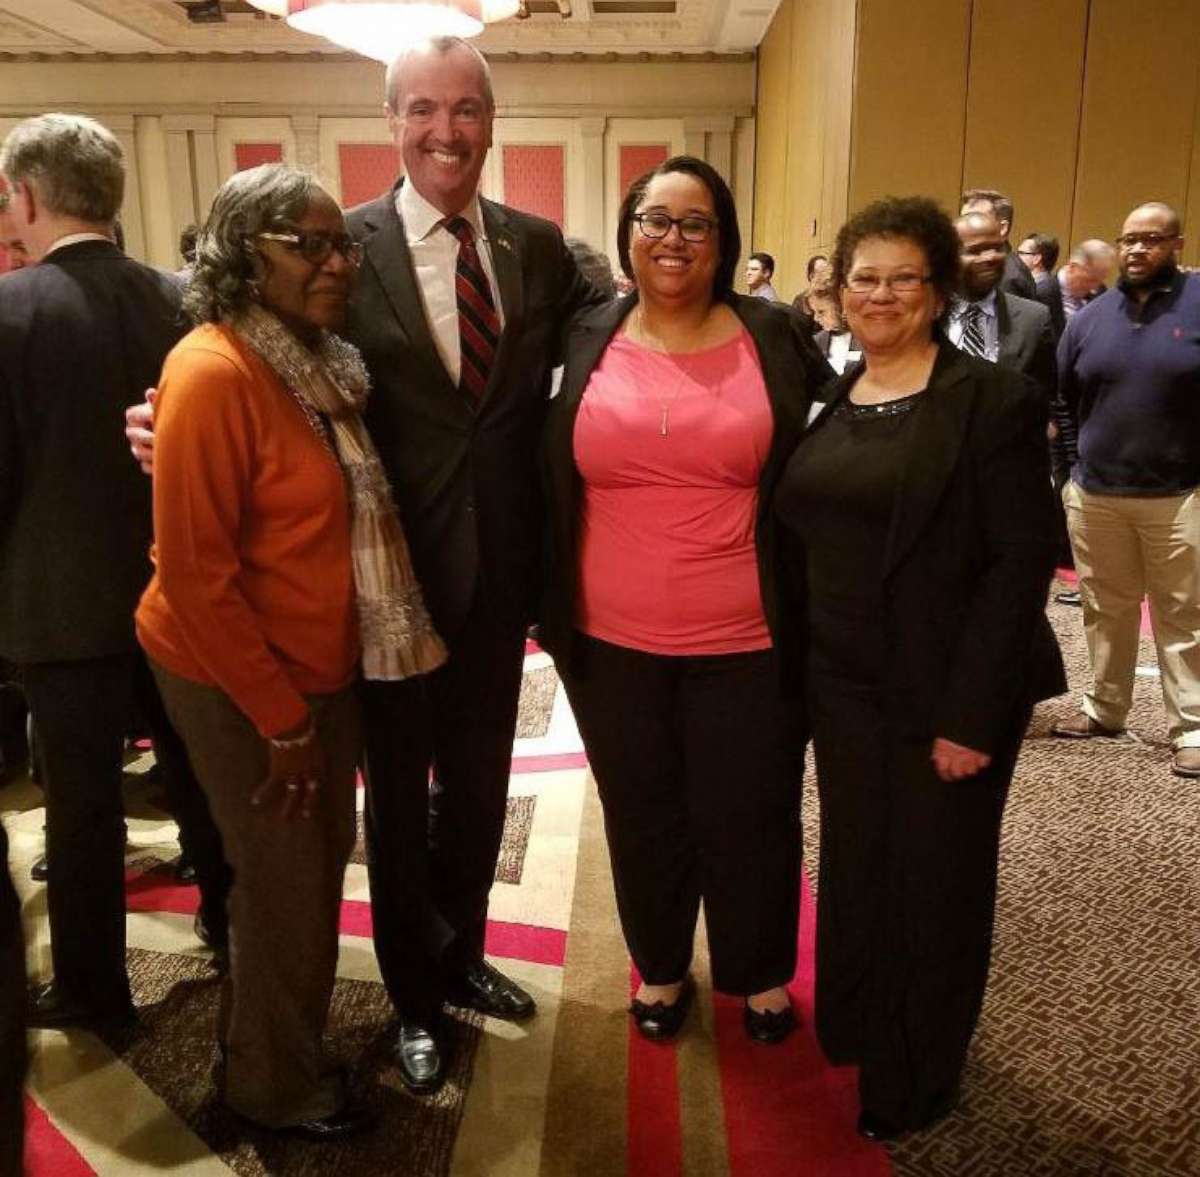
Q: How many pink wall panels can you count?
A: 4